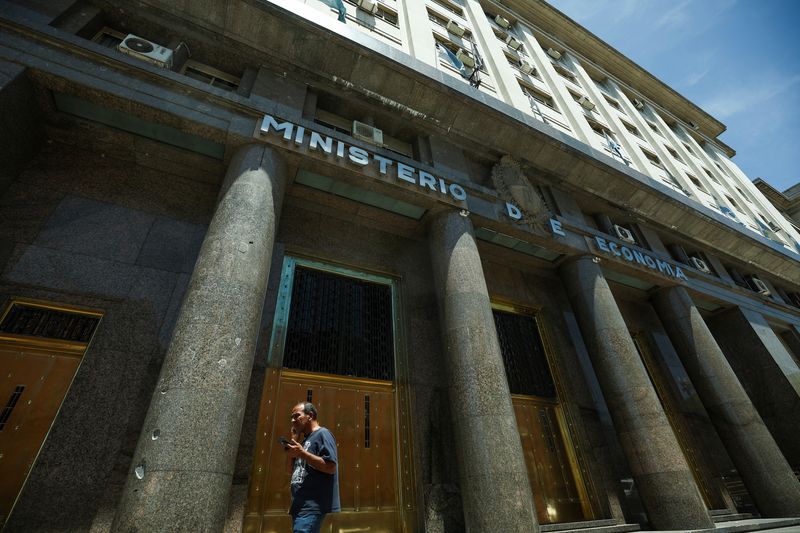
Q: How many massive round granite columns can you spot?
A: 4